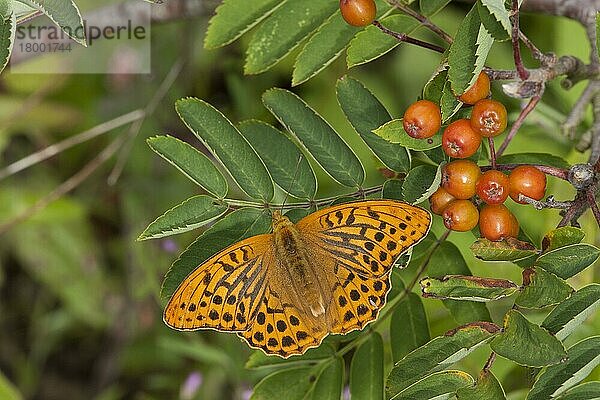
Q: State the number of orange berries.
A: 11